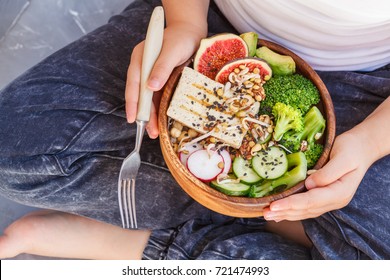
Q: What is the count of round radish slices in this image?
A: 3